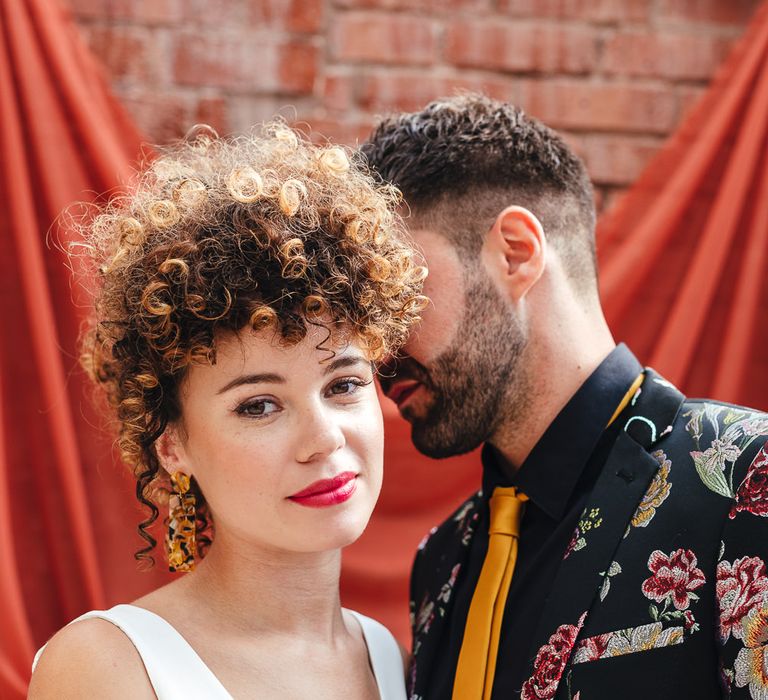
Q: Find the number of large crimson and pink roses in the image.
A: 4